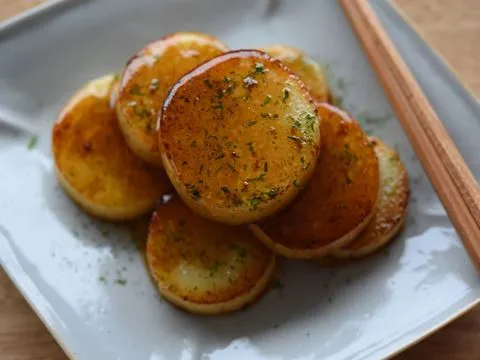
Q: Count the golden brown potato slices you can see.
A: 7